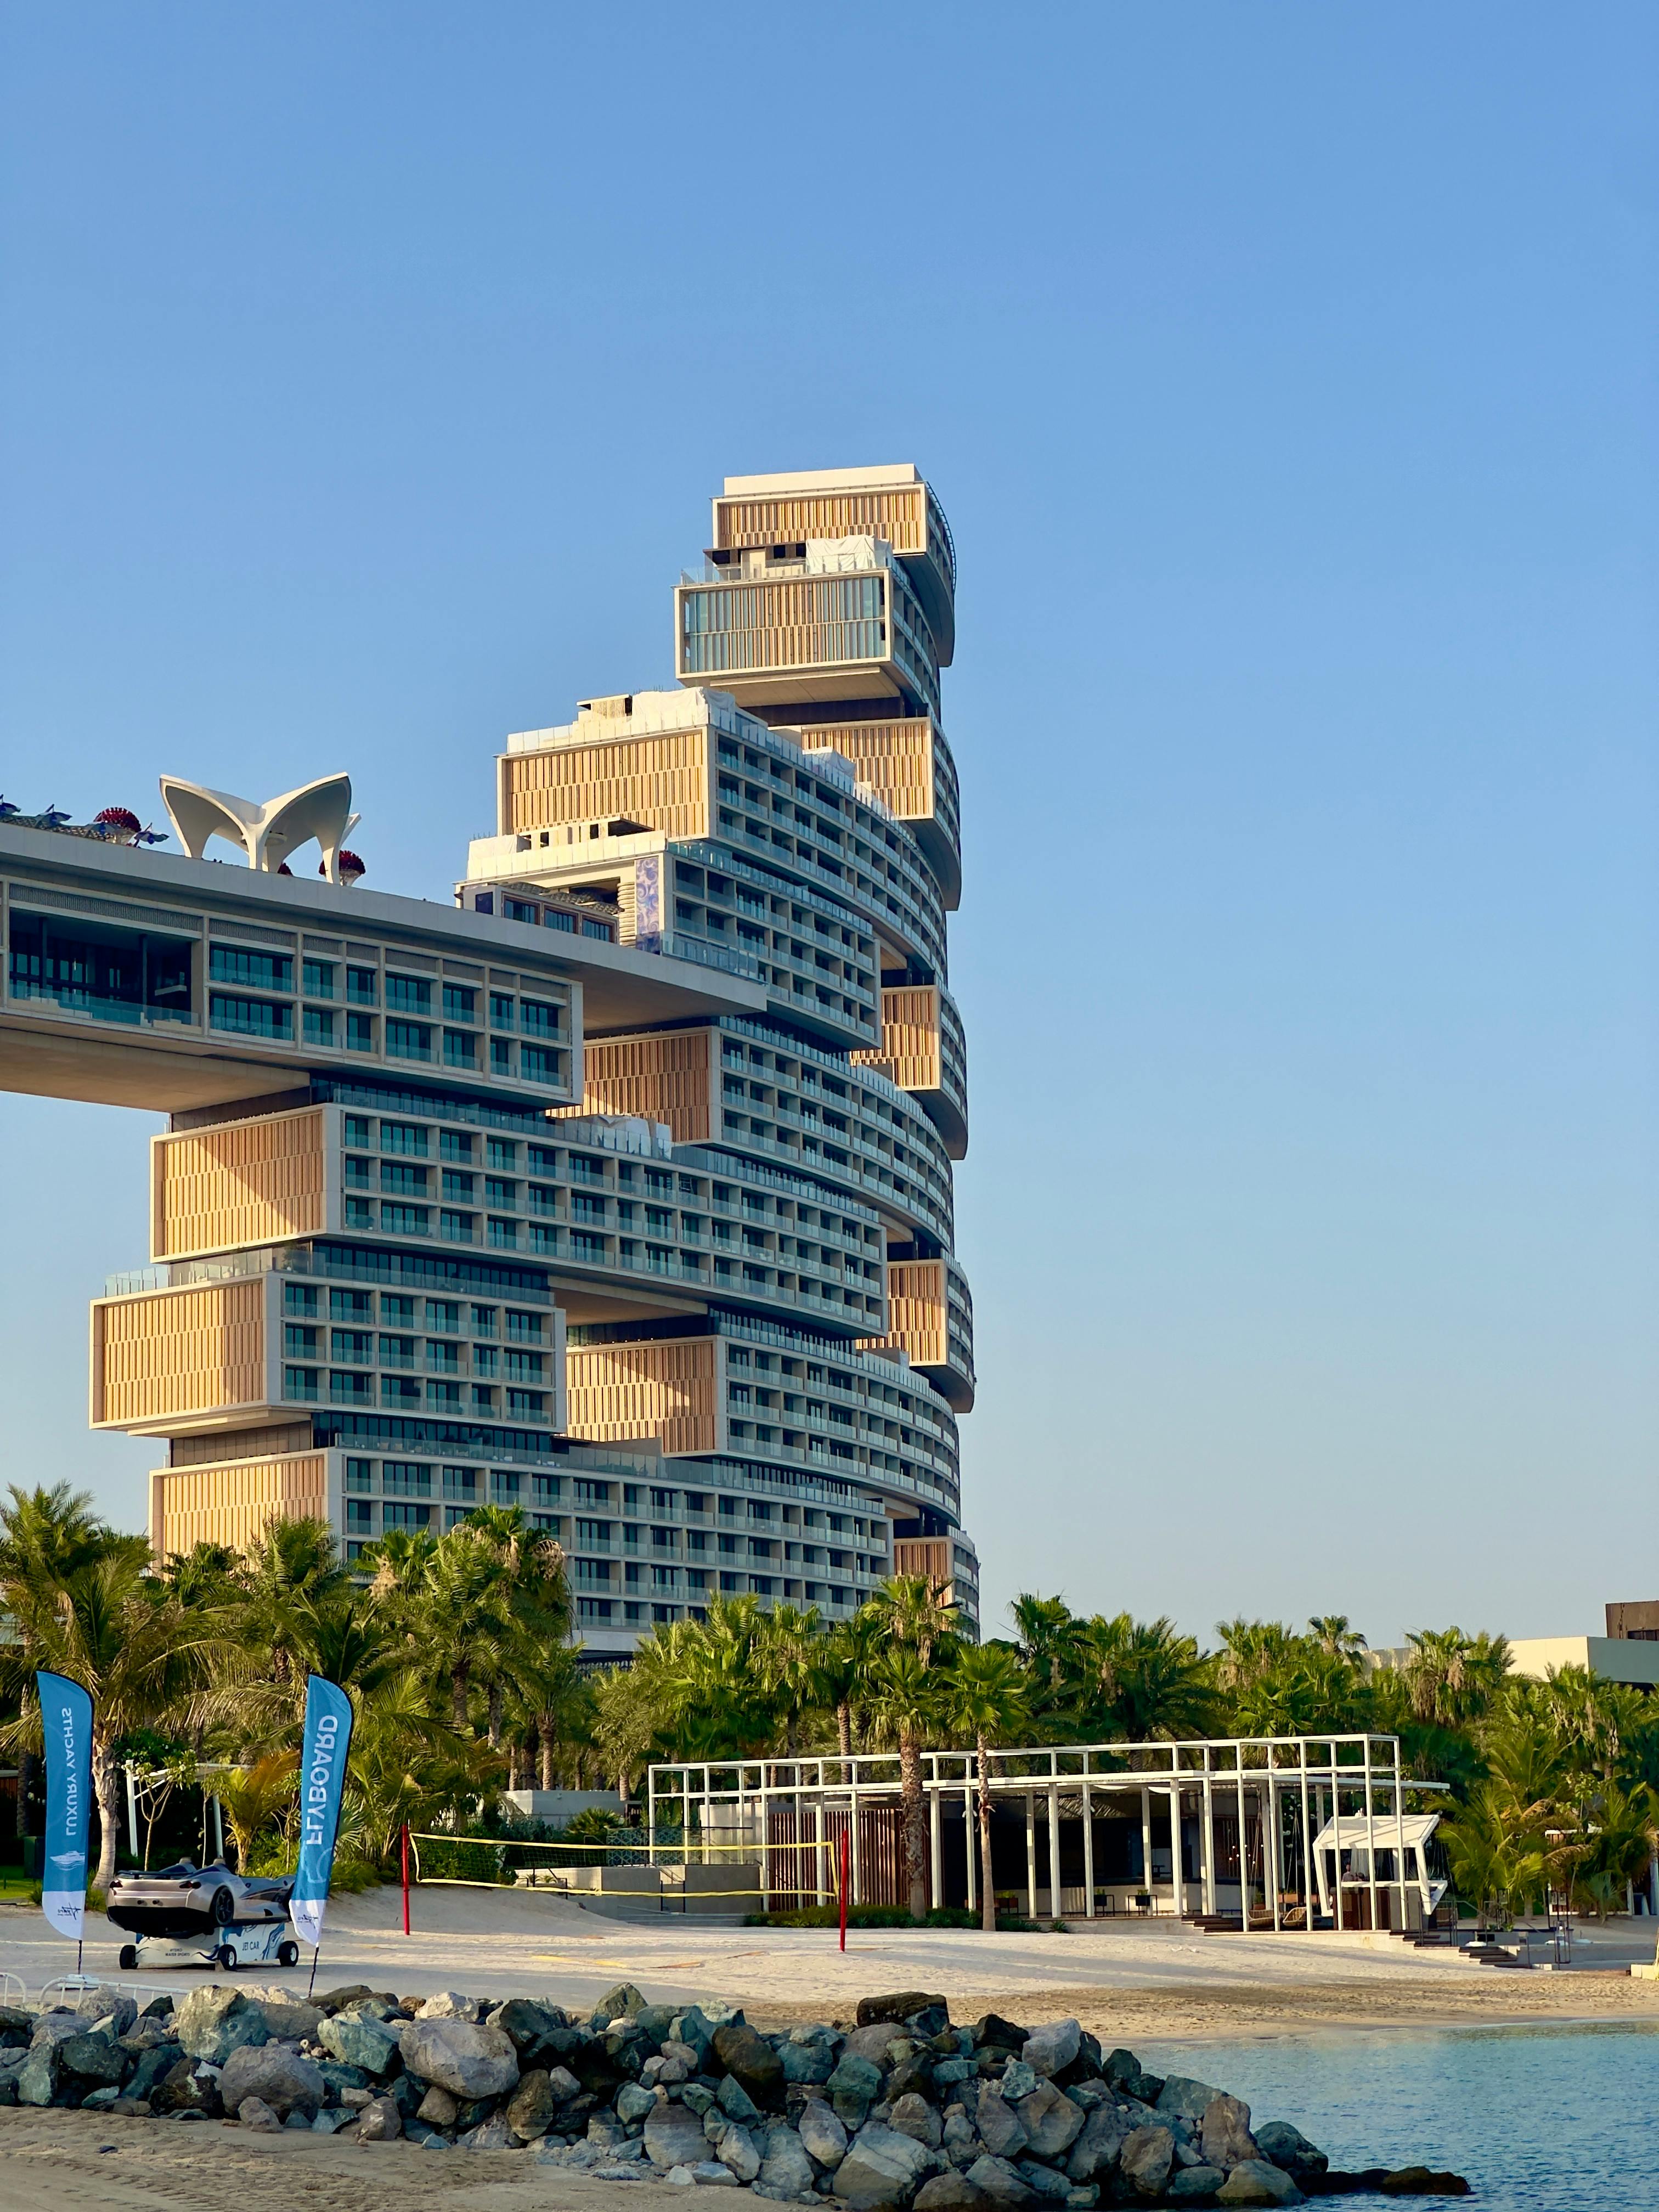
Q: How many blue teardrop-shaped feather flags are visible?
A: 2